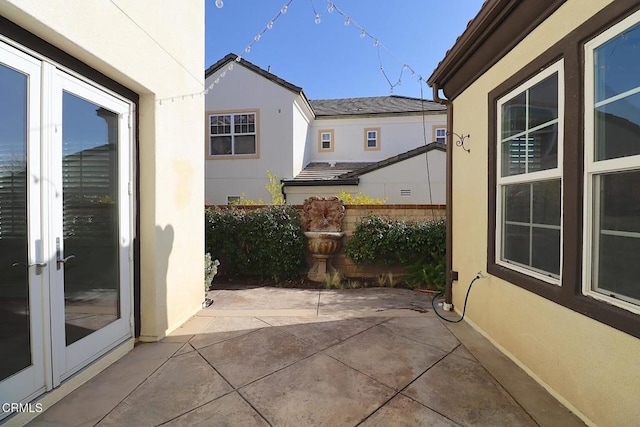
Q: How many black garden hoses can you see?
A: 1